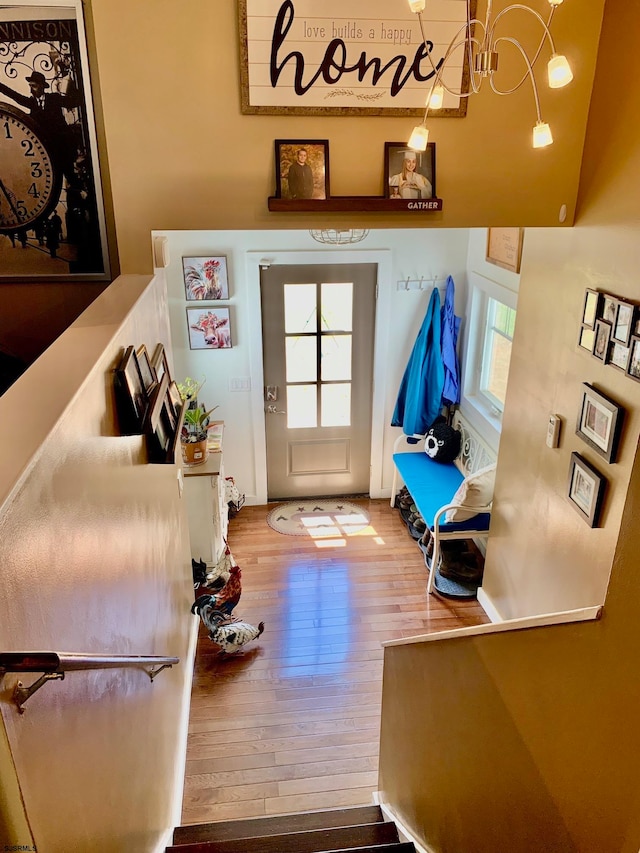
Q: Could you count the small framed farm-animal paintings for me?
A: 2